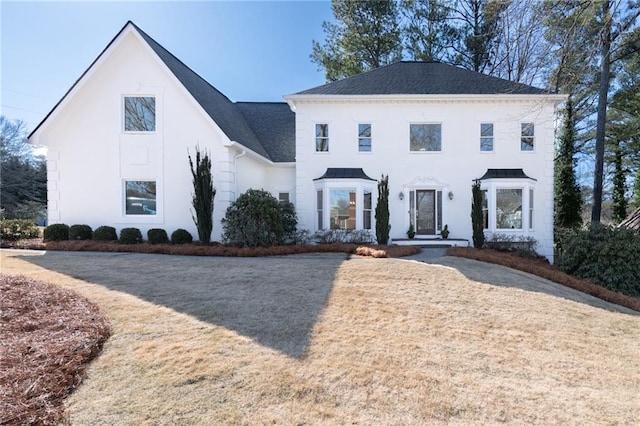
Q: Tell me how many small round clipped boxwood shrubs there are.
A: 6